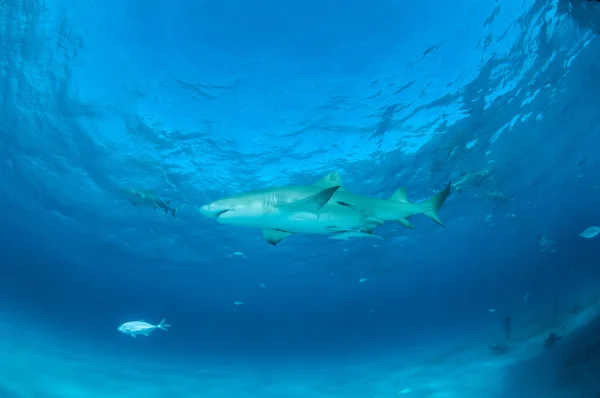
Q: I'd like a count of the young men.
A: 0